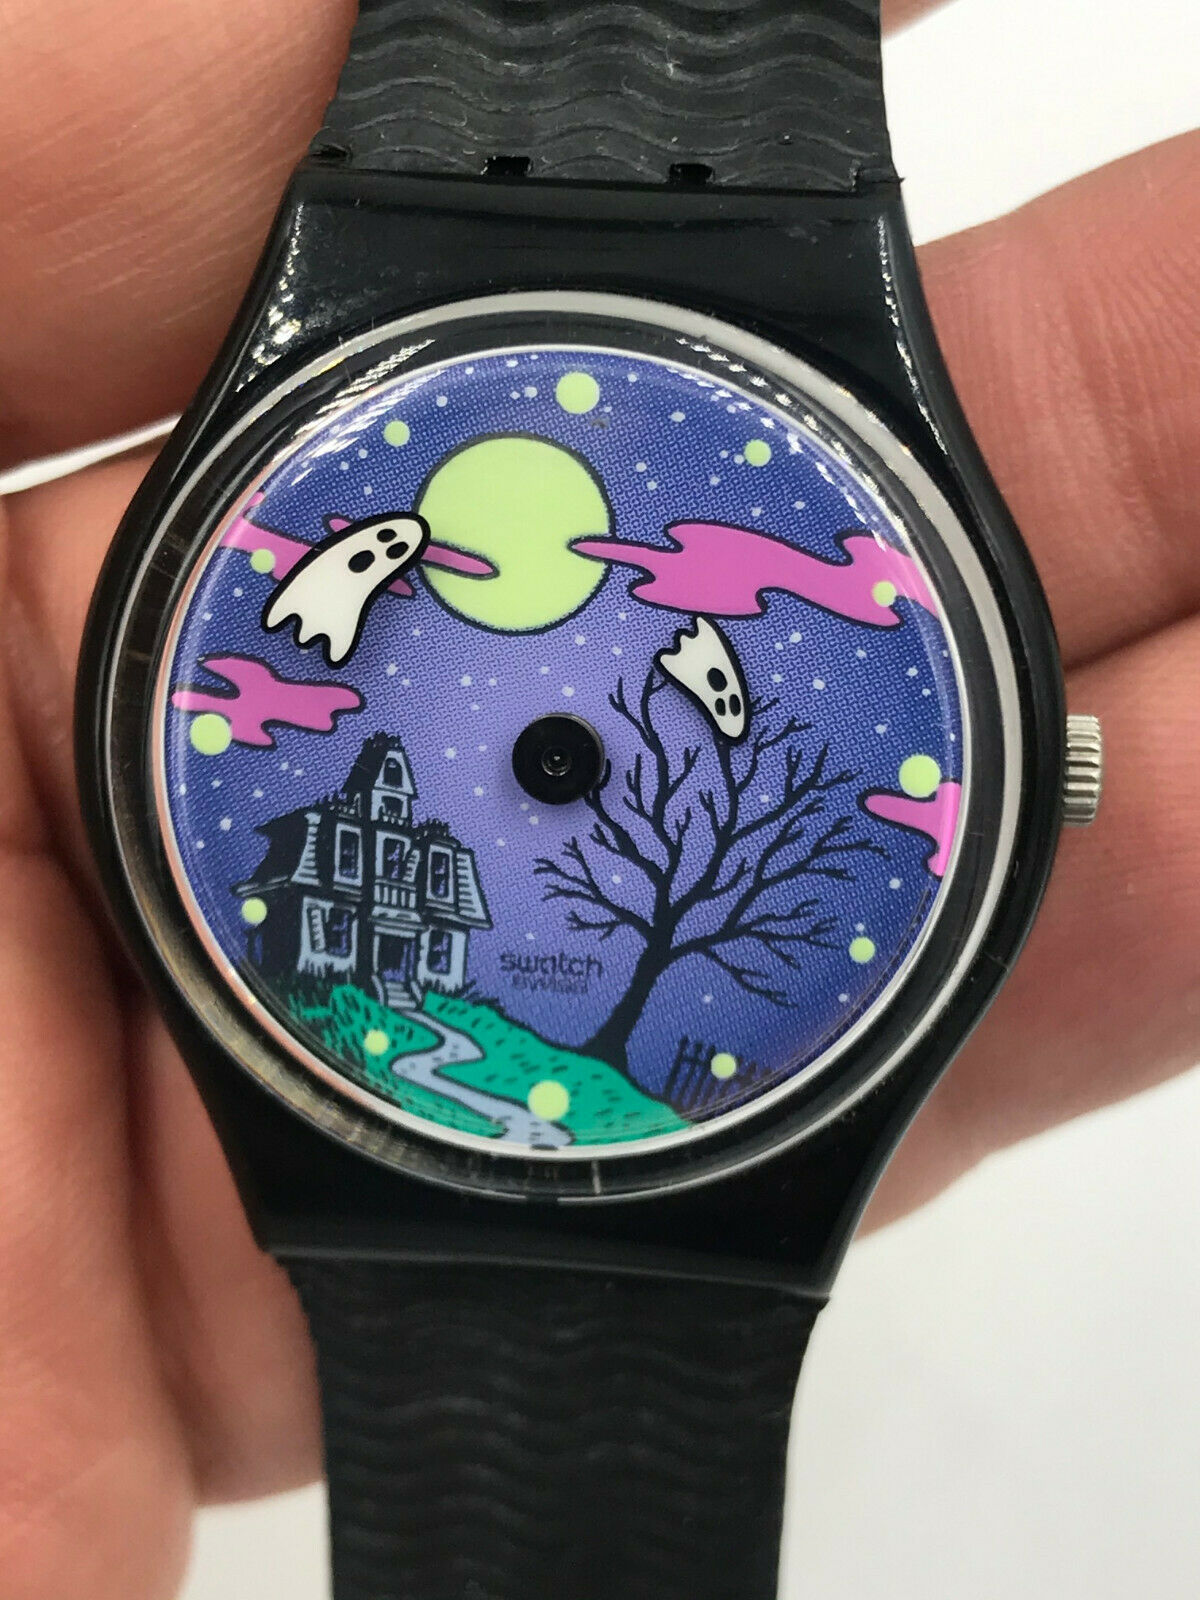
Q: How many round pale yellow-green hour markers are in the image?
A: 12